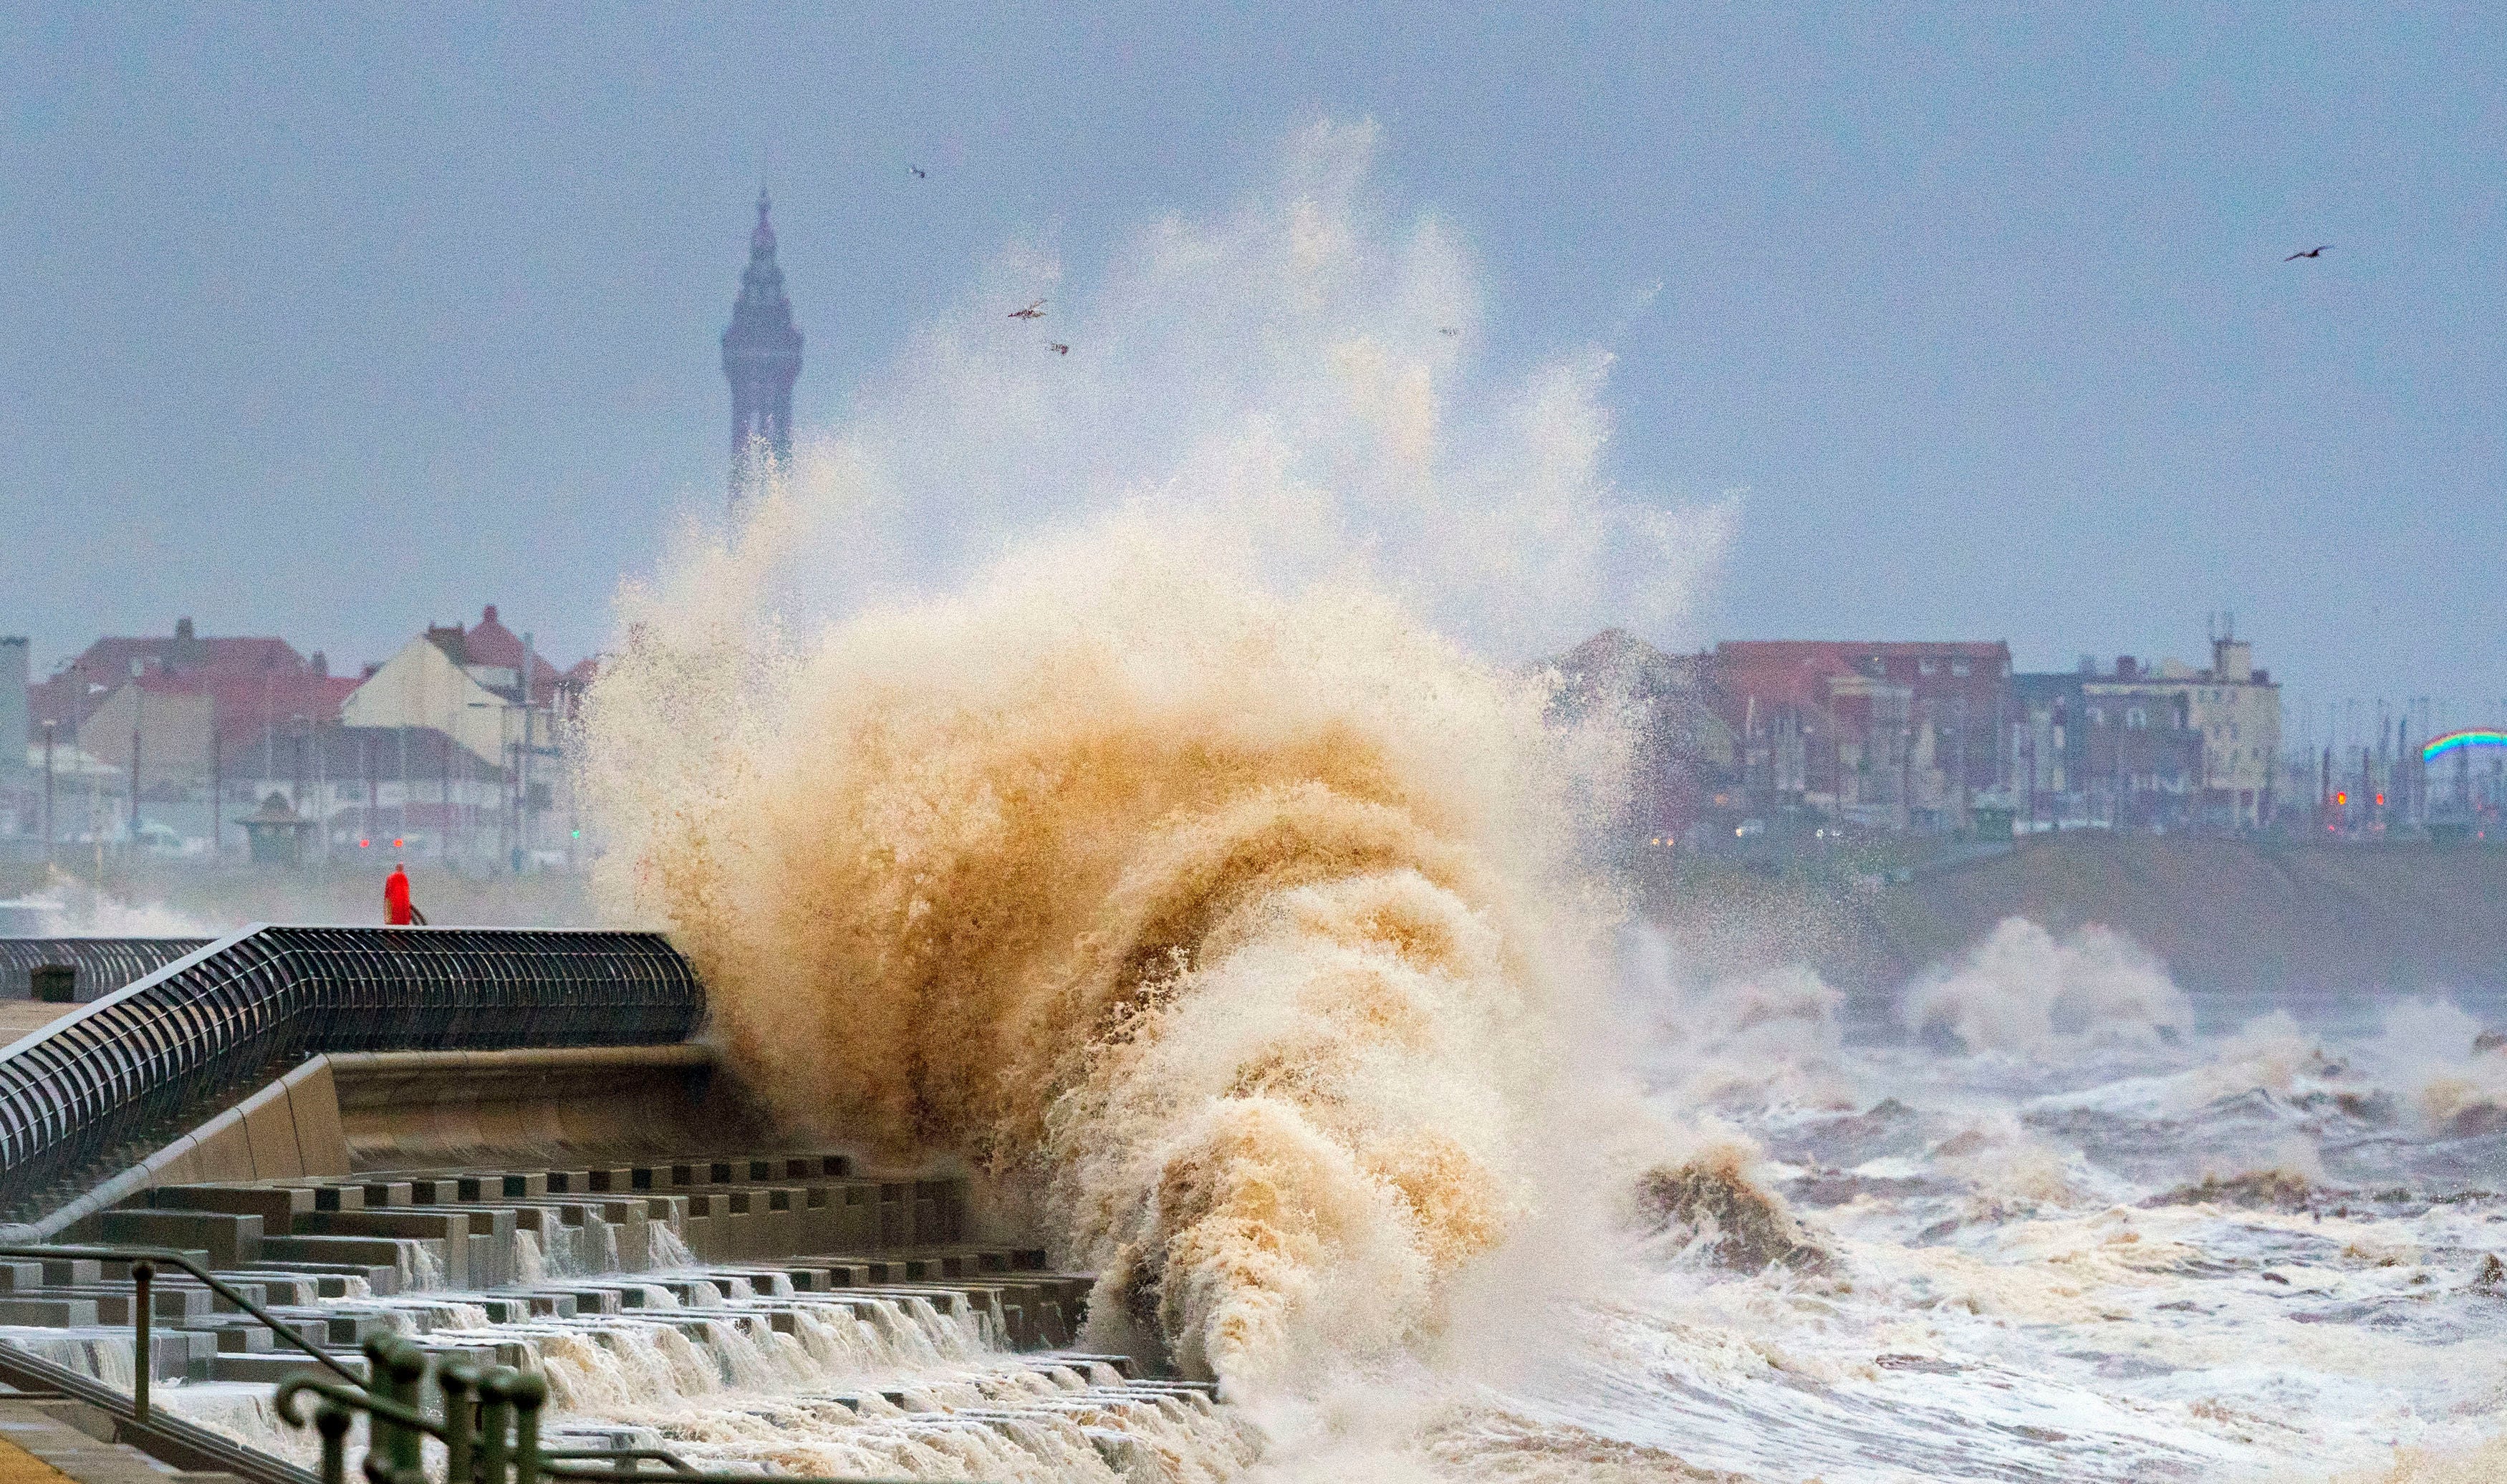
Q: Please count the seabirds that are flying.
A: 5